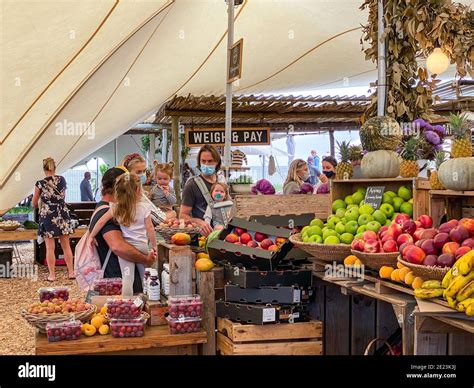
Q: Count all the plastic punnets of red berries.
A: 7